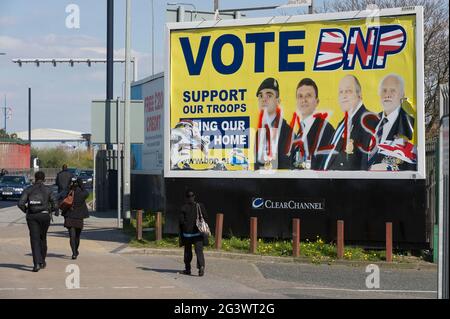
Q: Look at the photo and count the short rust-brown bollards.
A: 7